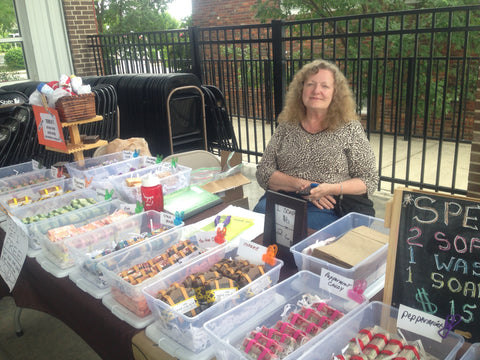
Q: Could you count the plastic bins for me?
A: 15